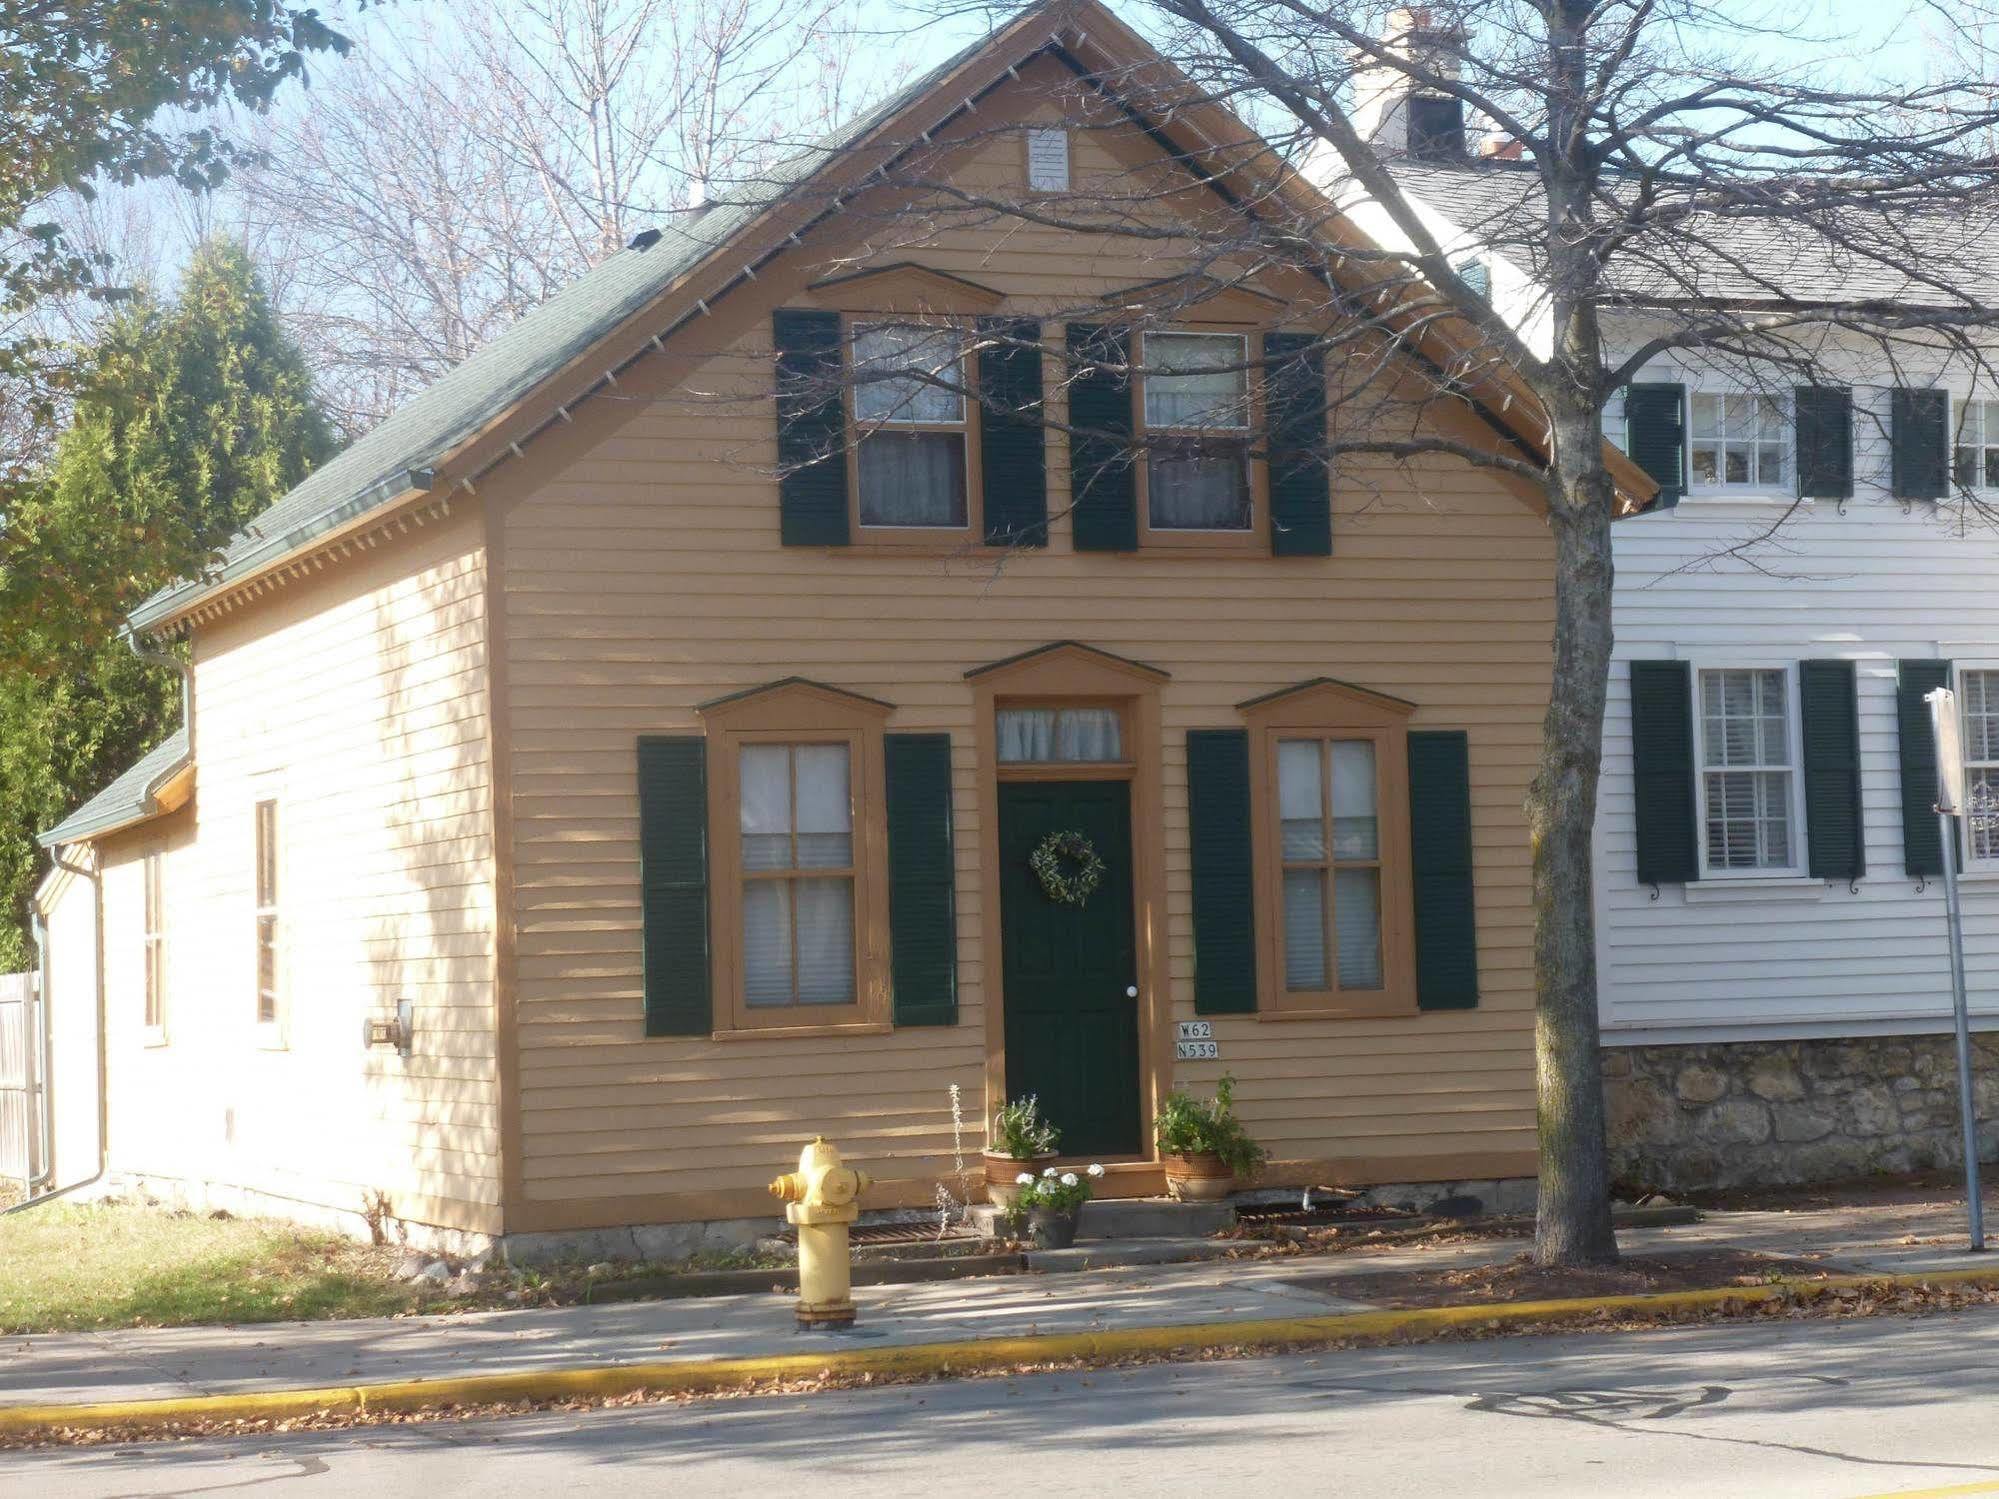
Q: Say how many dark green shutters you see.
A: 14